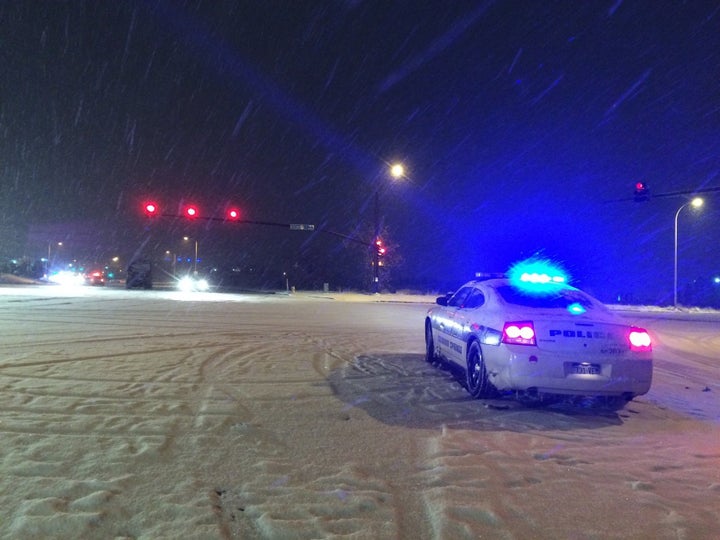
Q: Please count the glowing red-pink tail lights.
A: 2